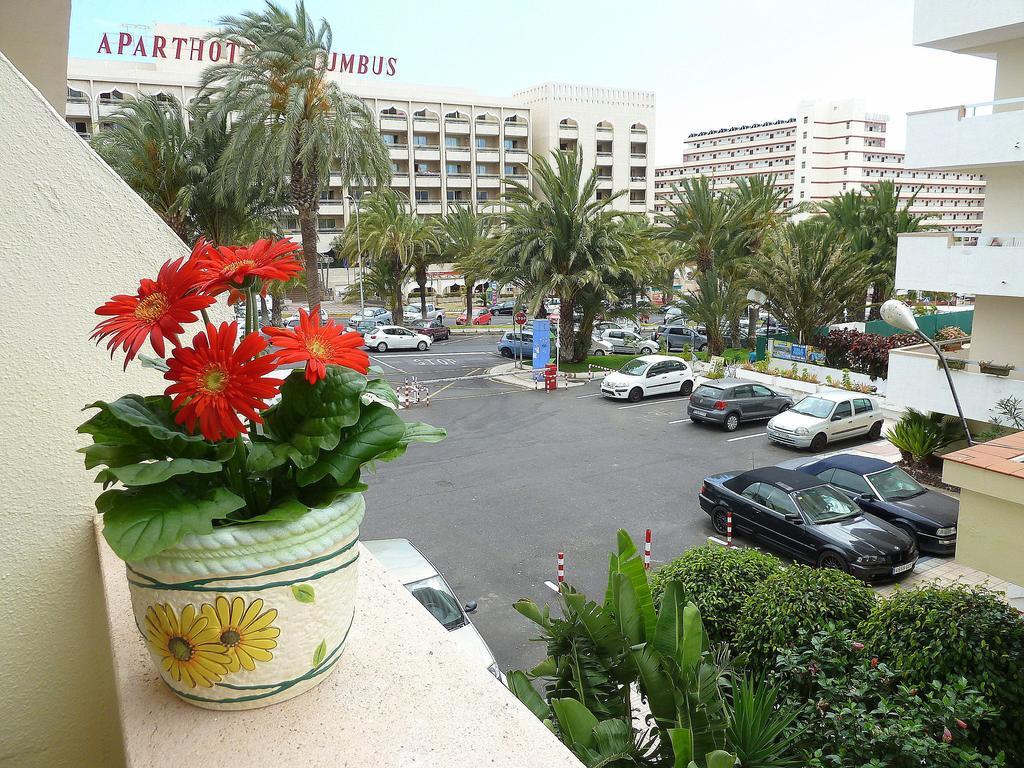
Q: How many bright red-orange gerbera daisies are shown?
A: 4